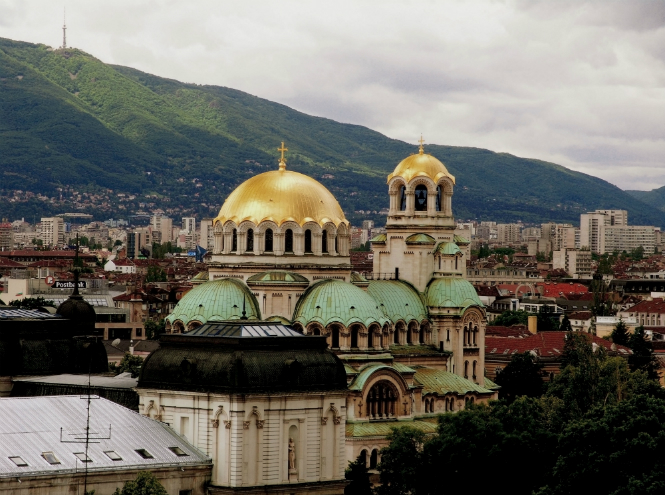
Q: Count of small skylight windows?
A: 6